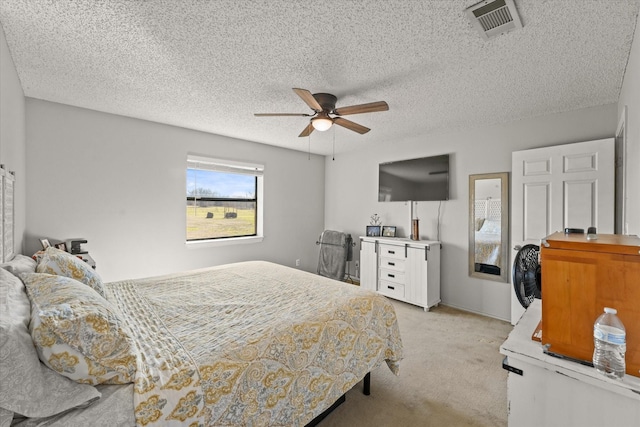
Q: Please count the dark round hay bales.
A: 2